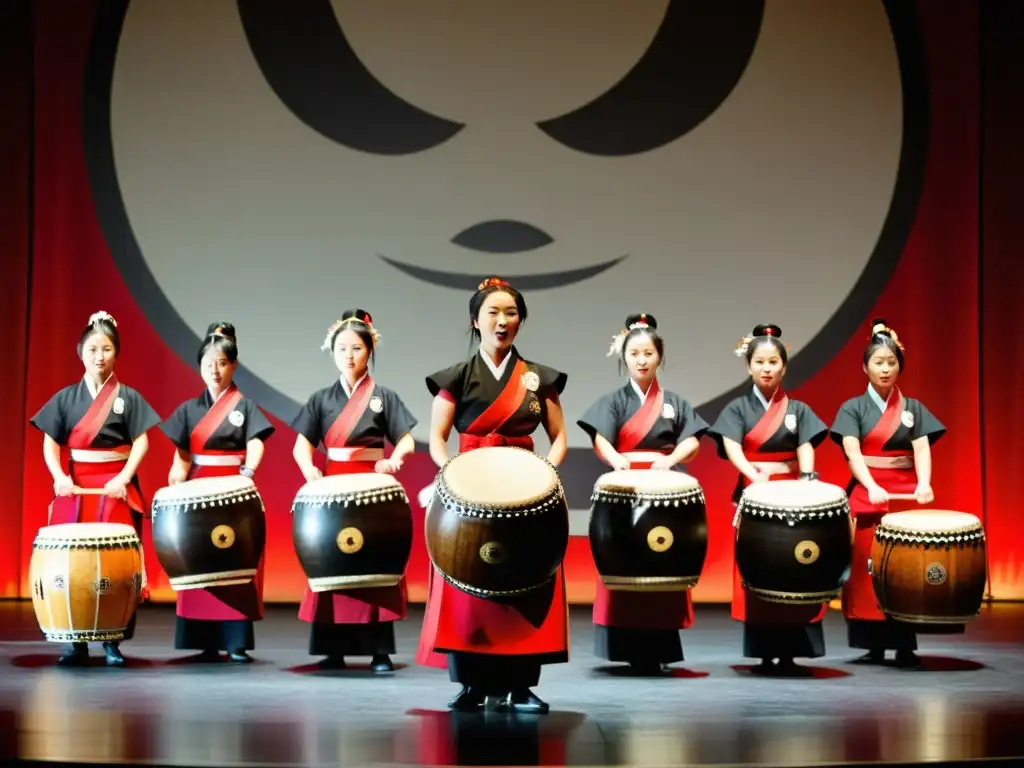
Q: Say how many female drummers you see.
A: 7